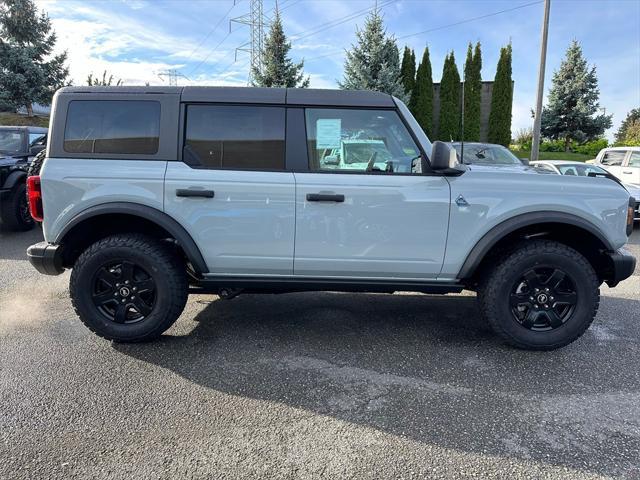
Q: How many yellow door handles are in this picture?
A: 0